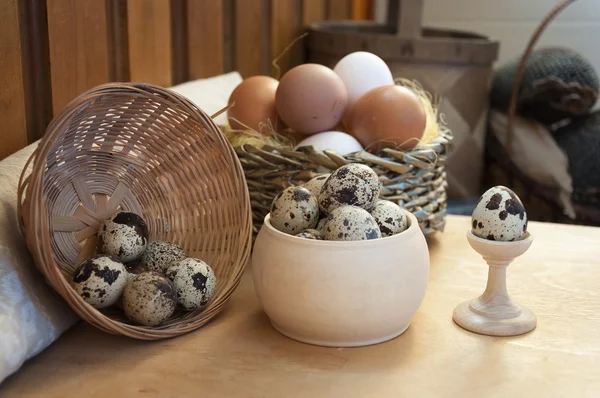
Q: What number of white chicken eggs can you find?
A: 2